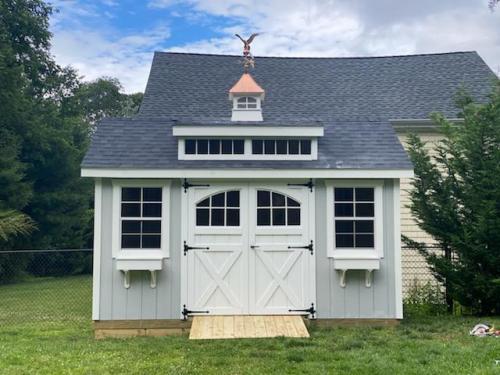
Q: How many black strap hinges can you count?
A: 6